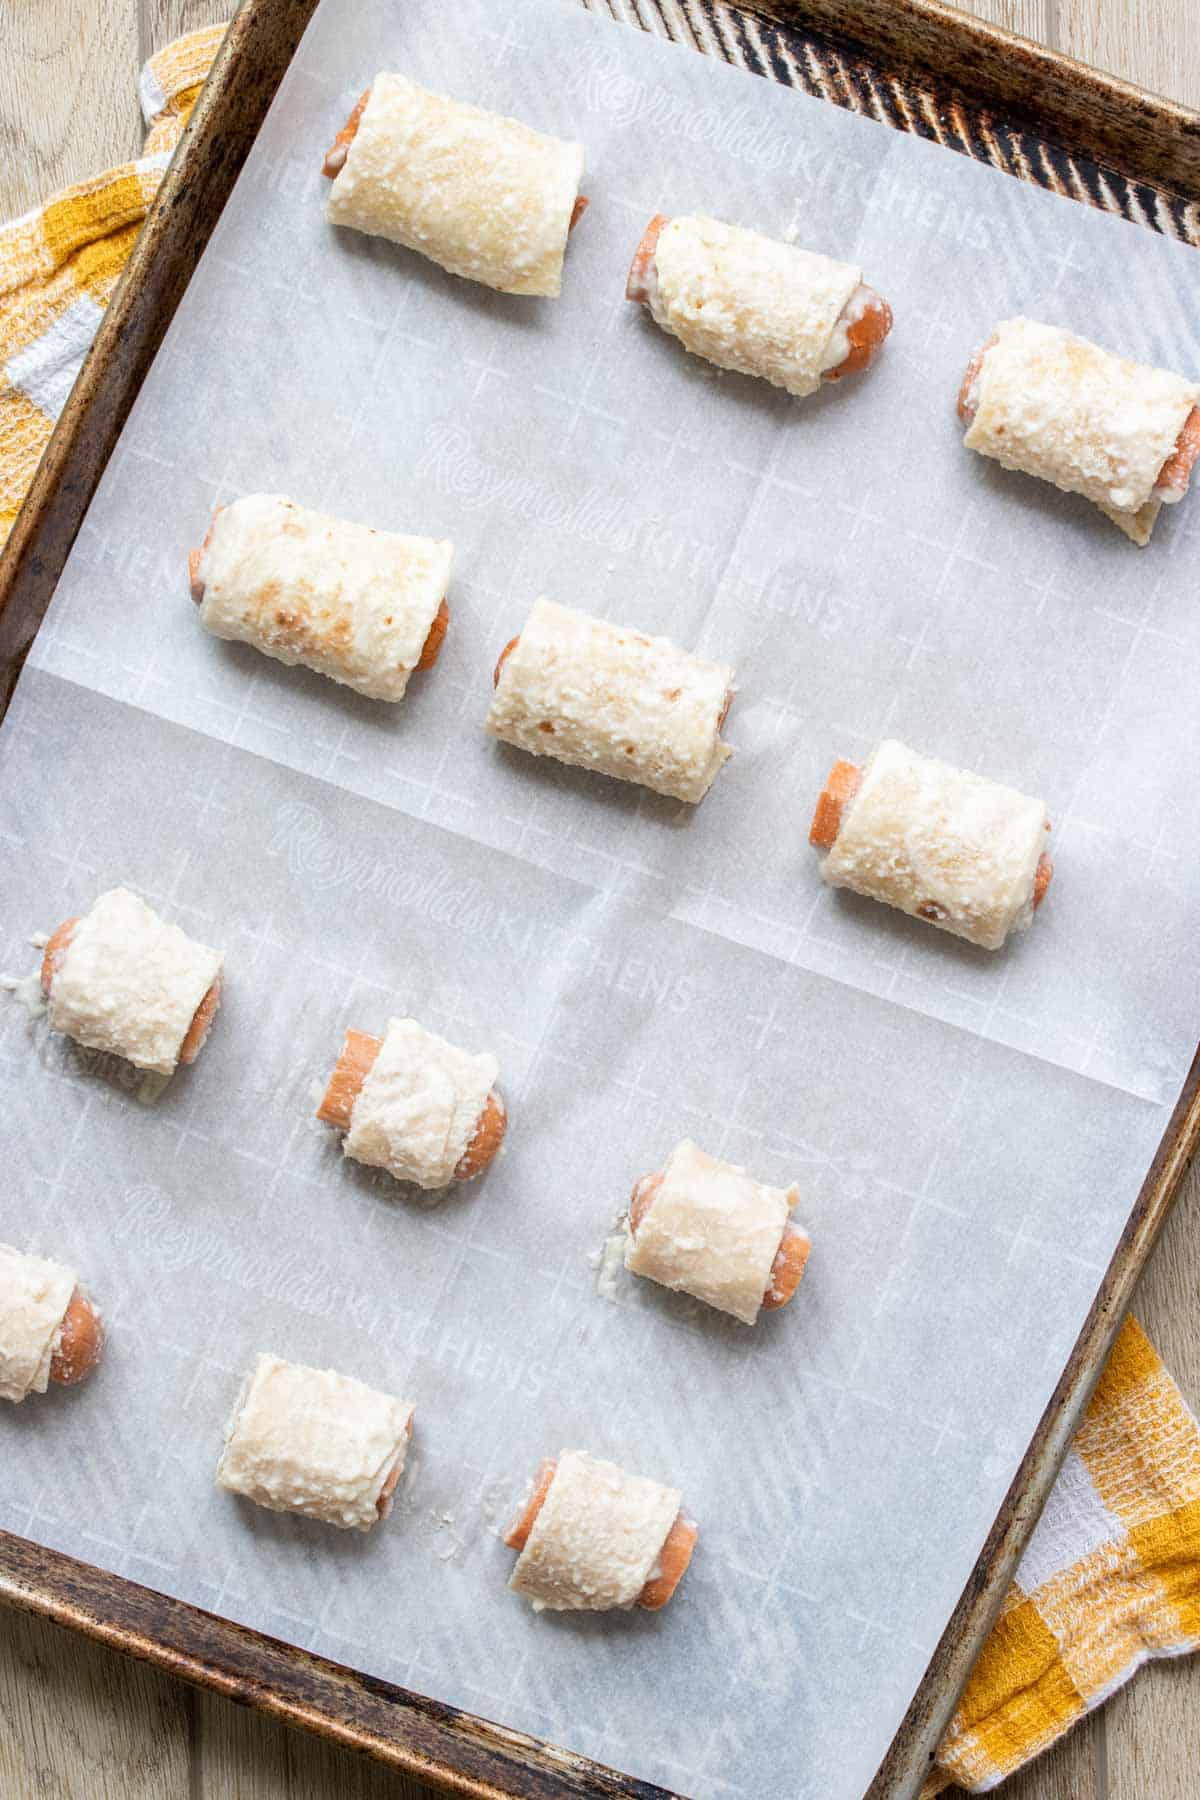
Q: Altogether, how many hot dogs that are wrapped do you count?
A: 12